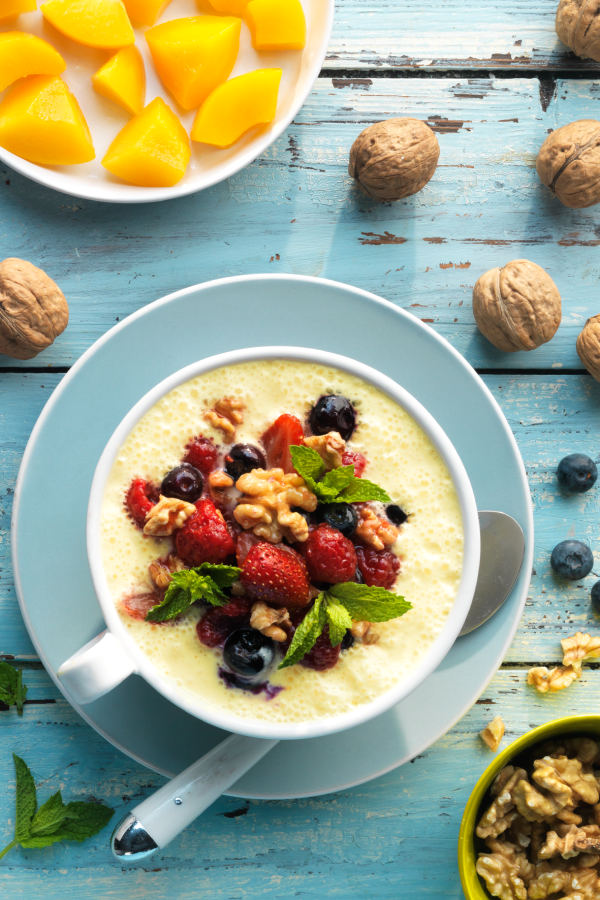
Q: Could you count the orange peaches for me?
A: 11